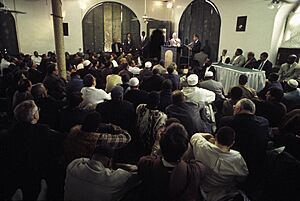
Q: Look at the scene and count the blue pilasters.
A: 0